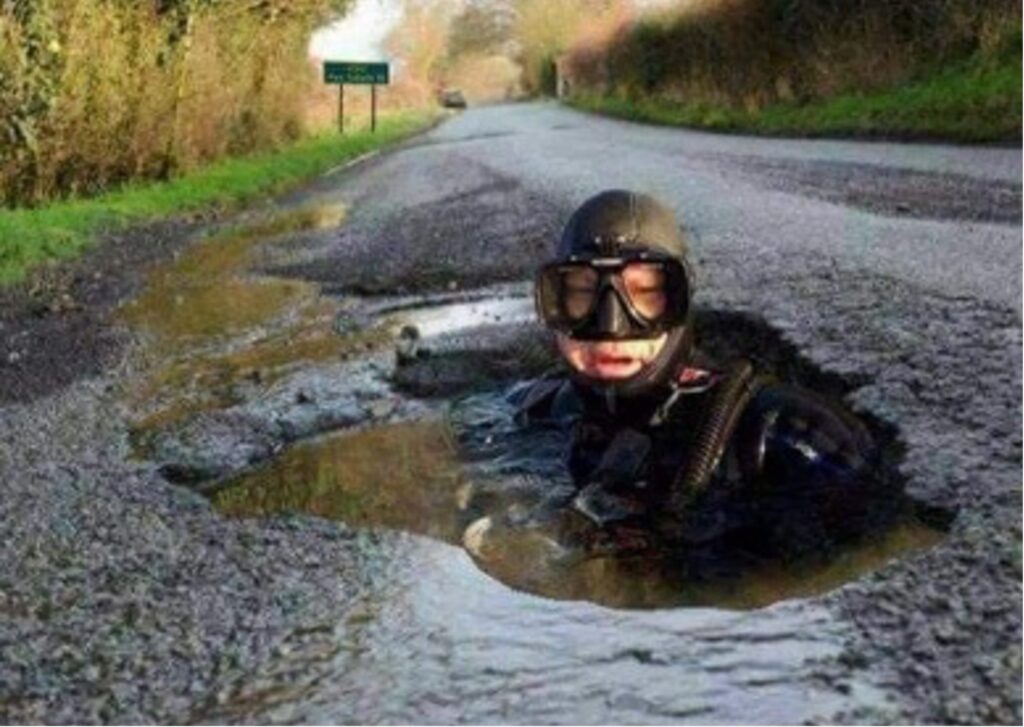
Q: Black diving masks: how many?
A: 1